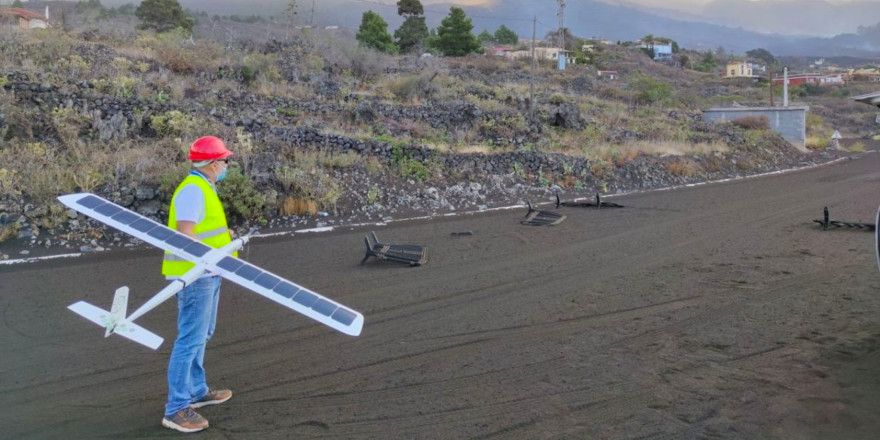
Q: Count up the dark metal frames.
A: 4